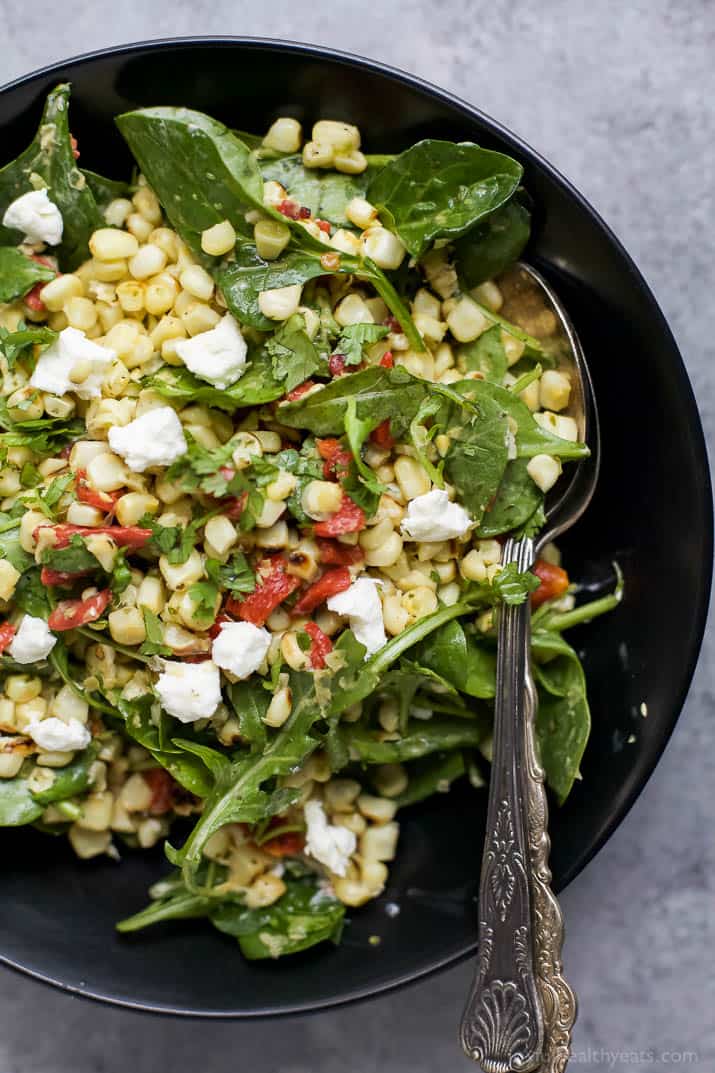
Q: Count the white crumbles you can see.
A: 11